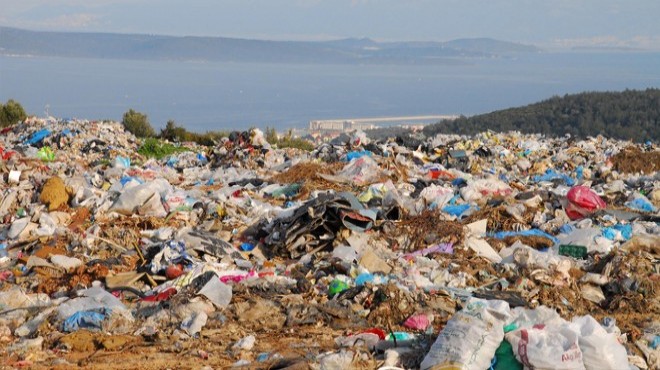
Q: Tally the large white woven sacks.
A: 3